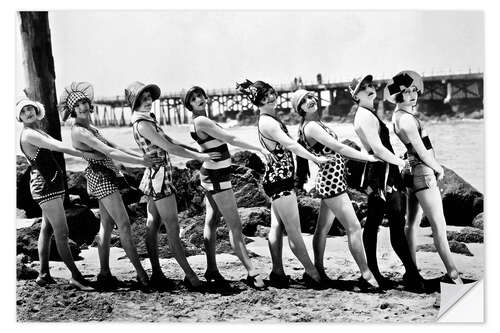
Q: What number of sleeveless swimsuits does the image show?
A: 8